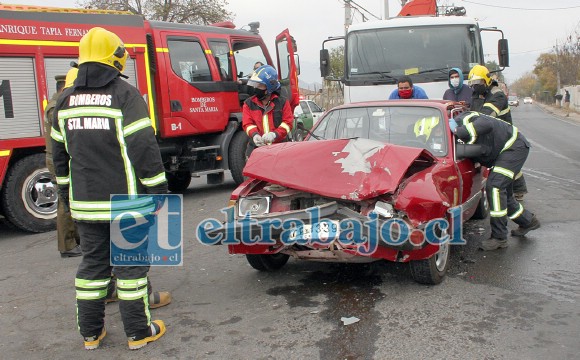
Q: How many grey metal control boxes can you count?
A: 0